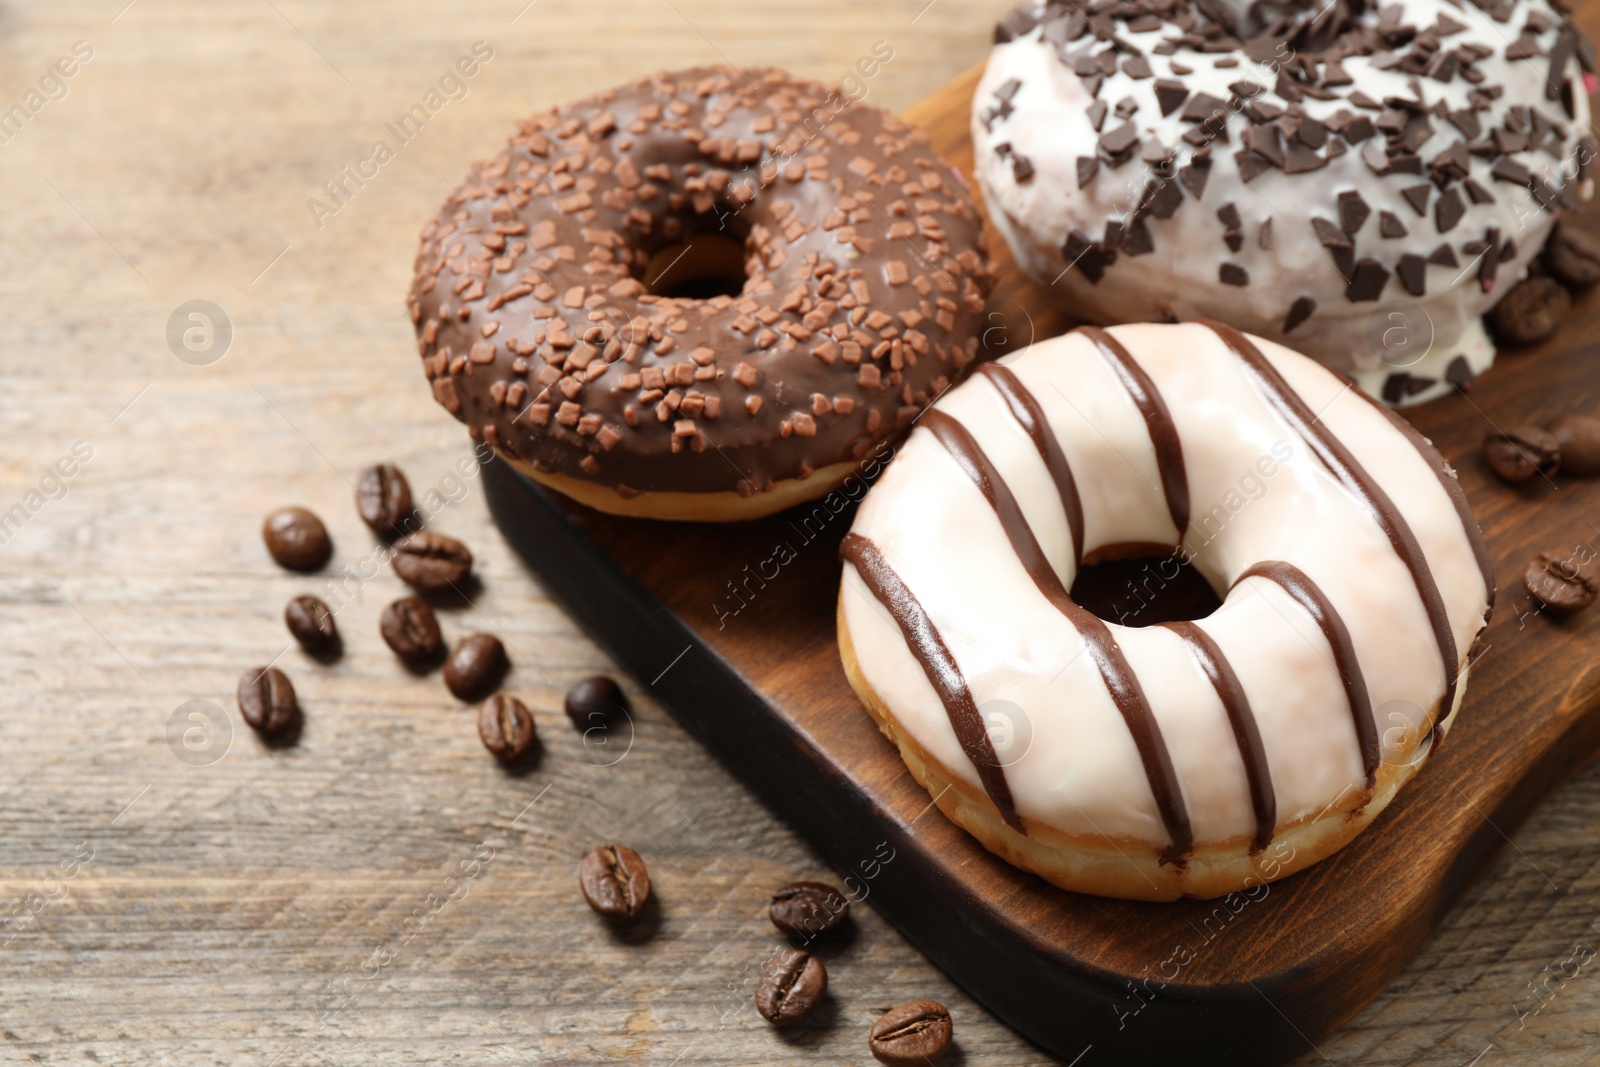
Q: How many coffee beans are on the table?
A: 13